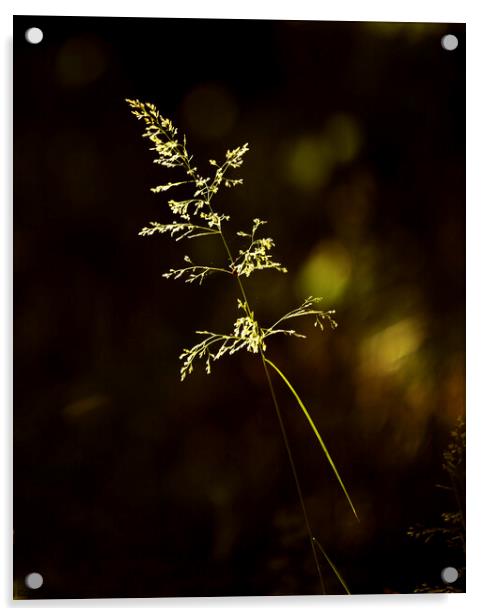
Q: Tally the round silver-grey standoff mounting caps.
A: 4